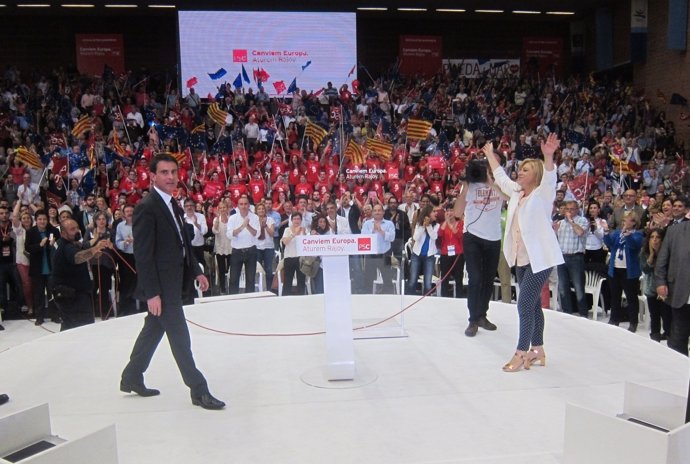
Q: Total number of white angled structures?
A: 2